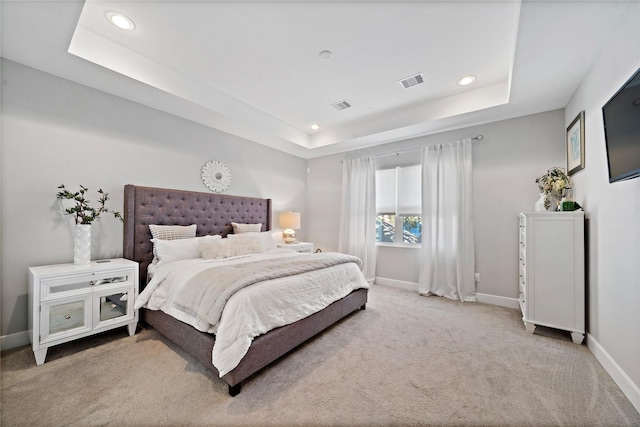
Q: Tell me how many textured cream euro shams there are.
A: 2